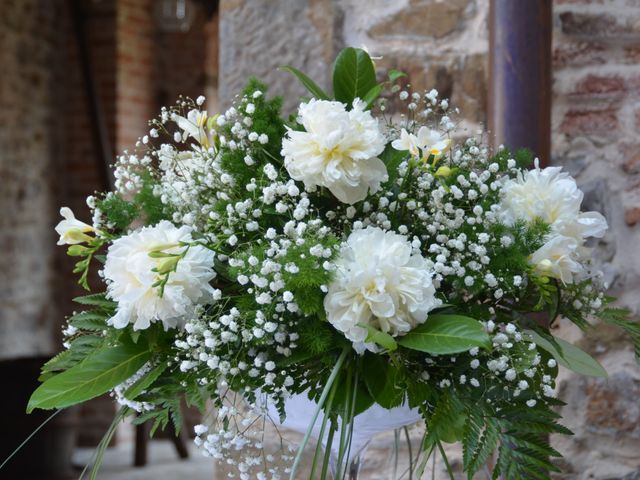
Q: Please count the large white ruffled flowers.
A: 4